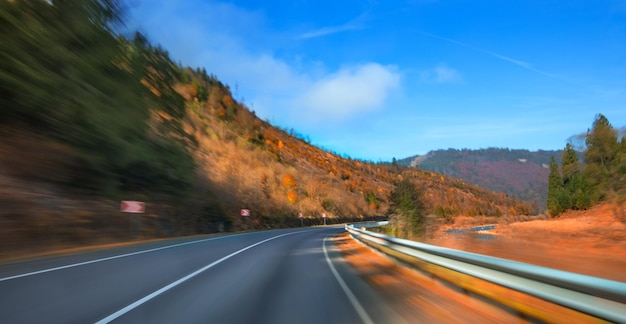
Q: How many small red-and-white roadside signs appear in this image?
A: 4